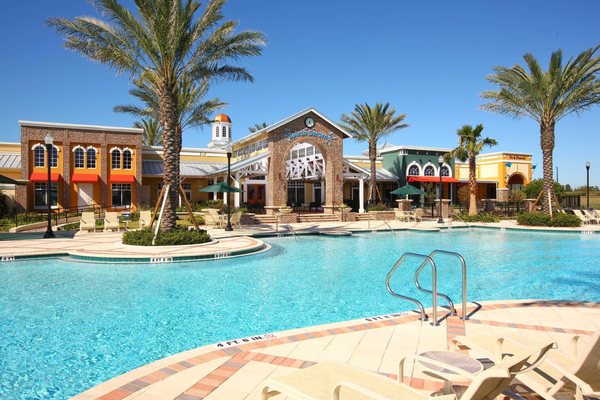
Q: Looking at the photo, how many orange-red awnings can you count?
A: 4